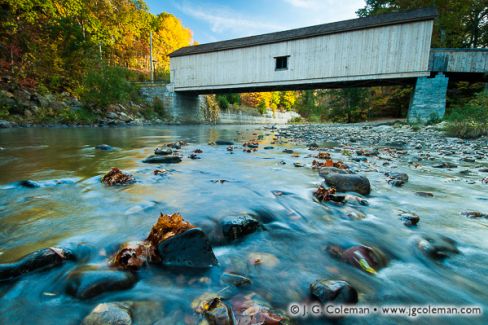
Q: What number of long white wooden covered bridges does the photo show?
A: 1